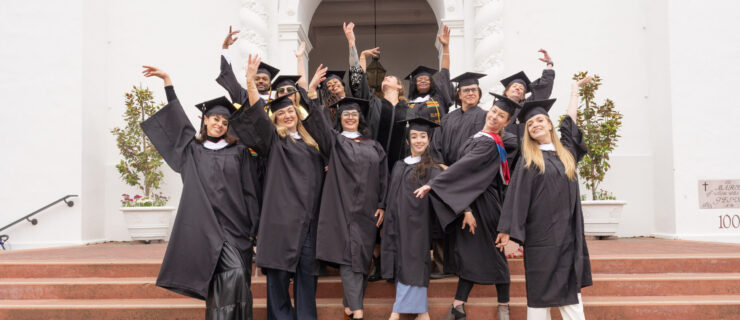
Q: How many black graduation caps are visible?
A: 12